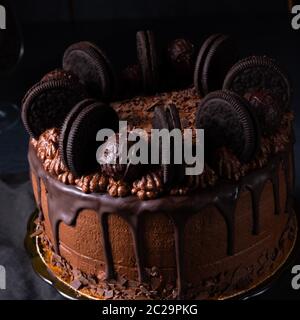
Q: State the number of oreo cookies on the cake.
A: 8